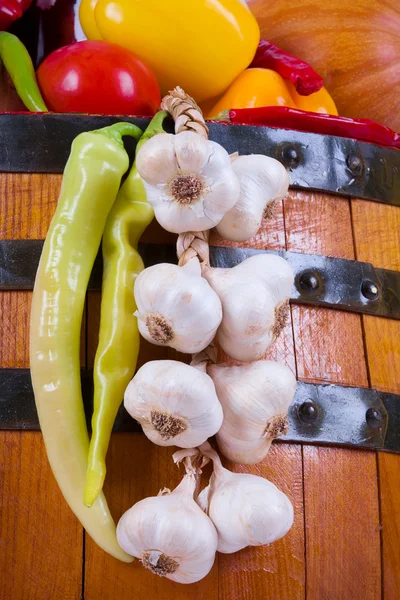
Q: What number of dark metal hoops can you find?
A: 3